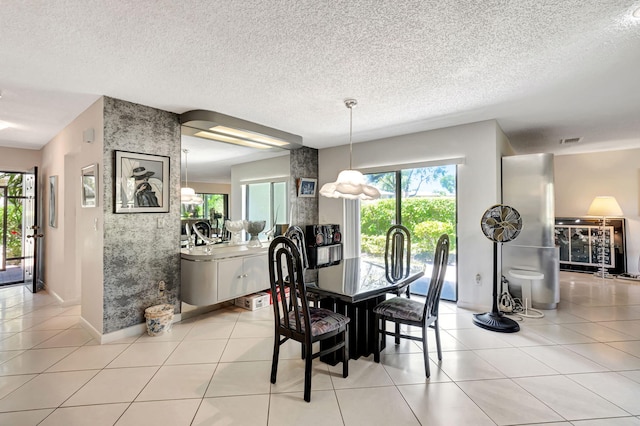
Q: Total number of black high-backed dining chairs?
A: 4